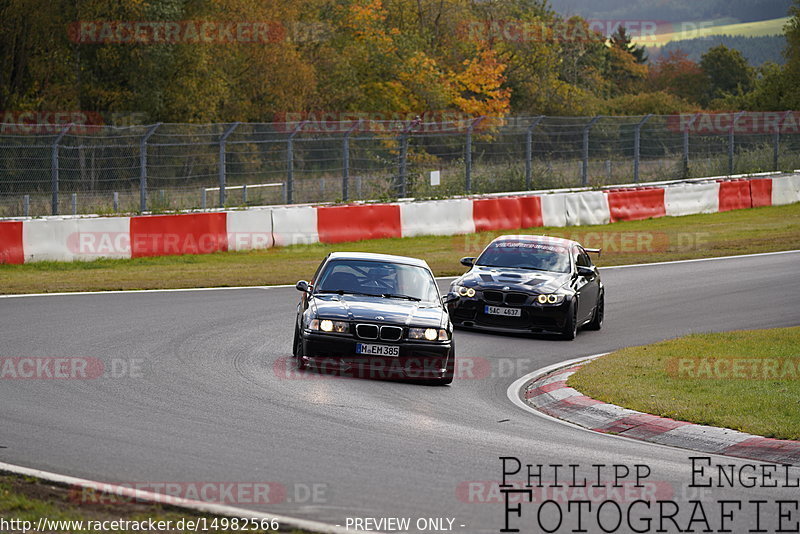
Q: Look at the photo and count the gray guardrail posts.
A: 13